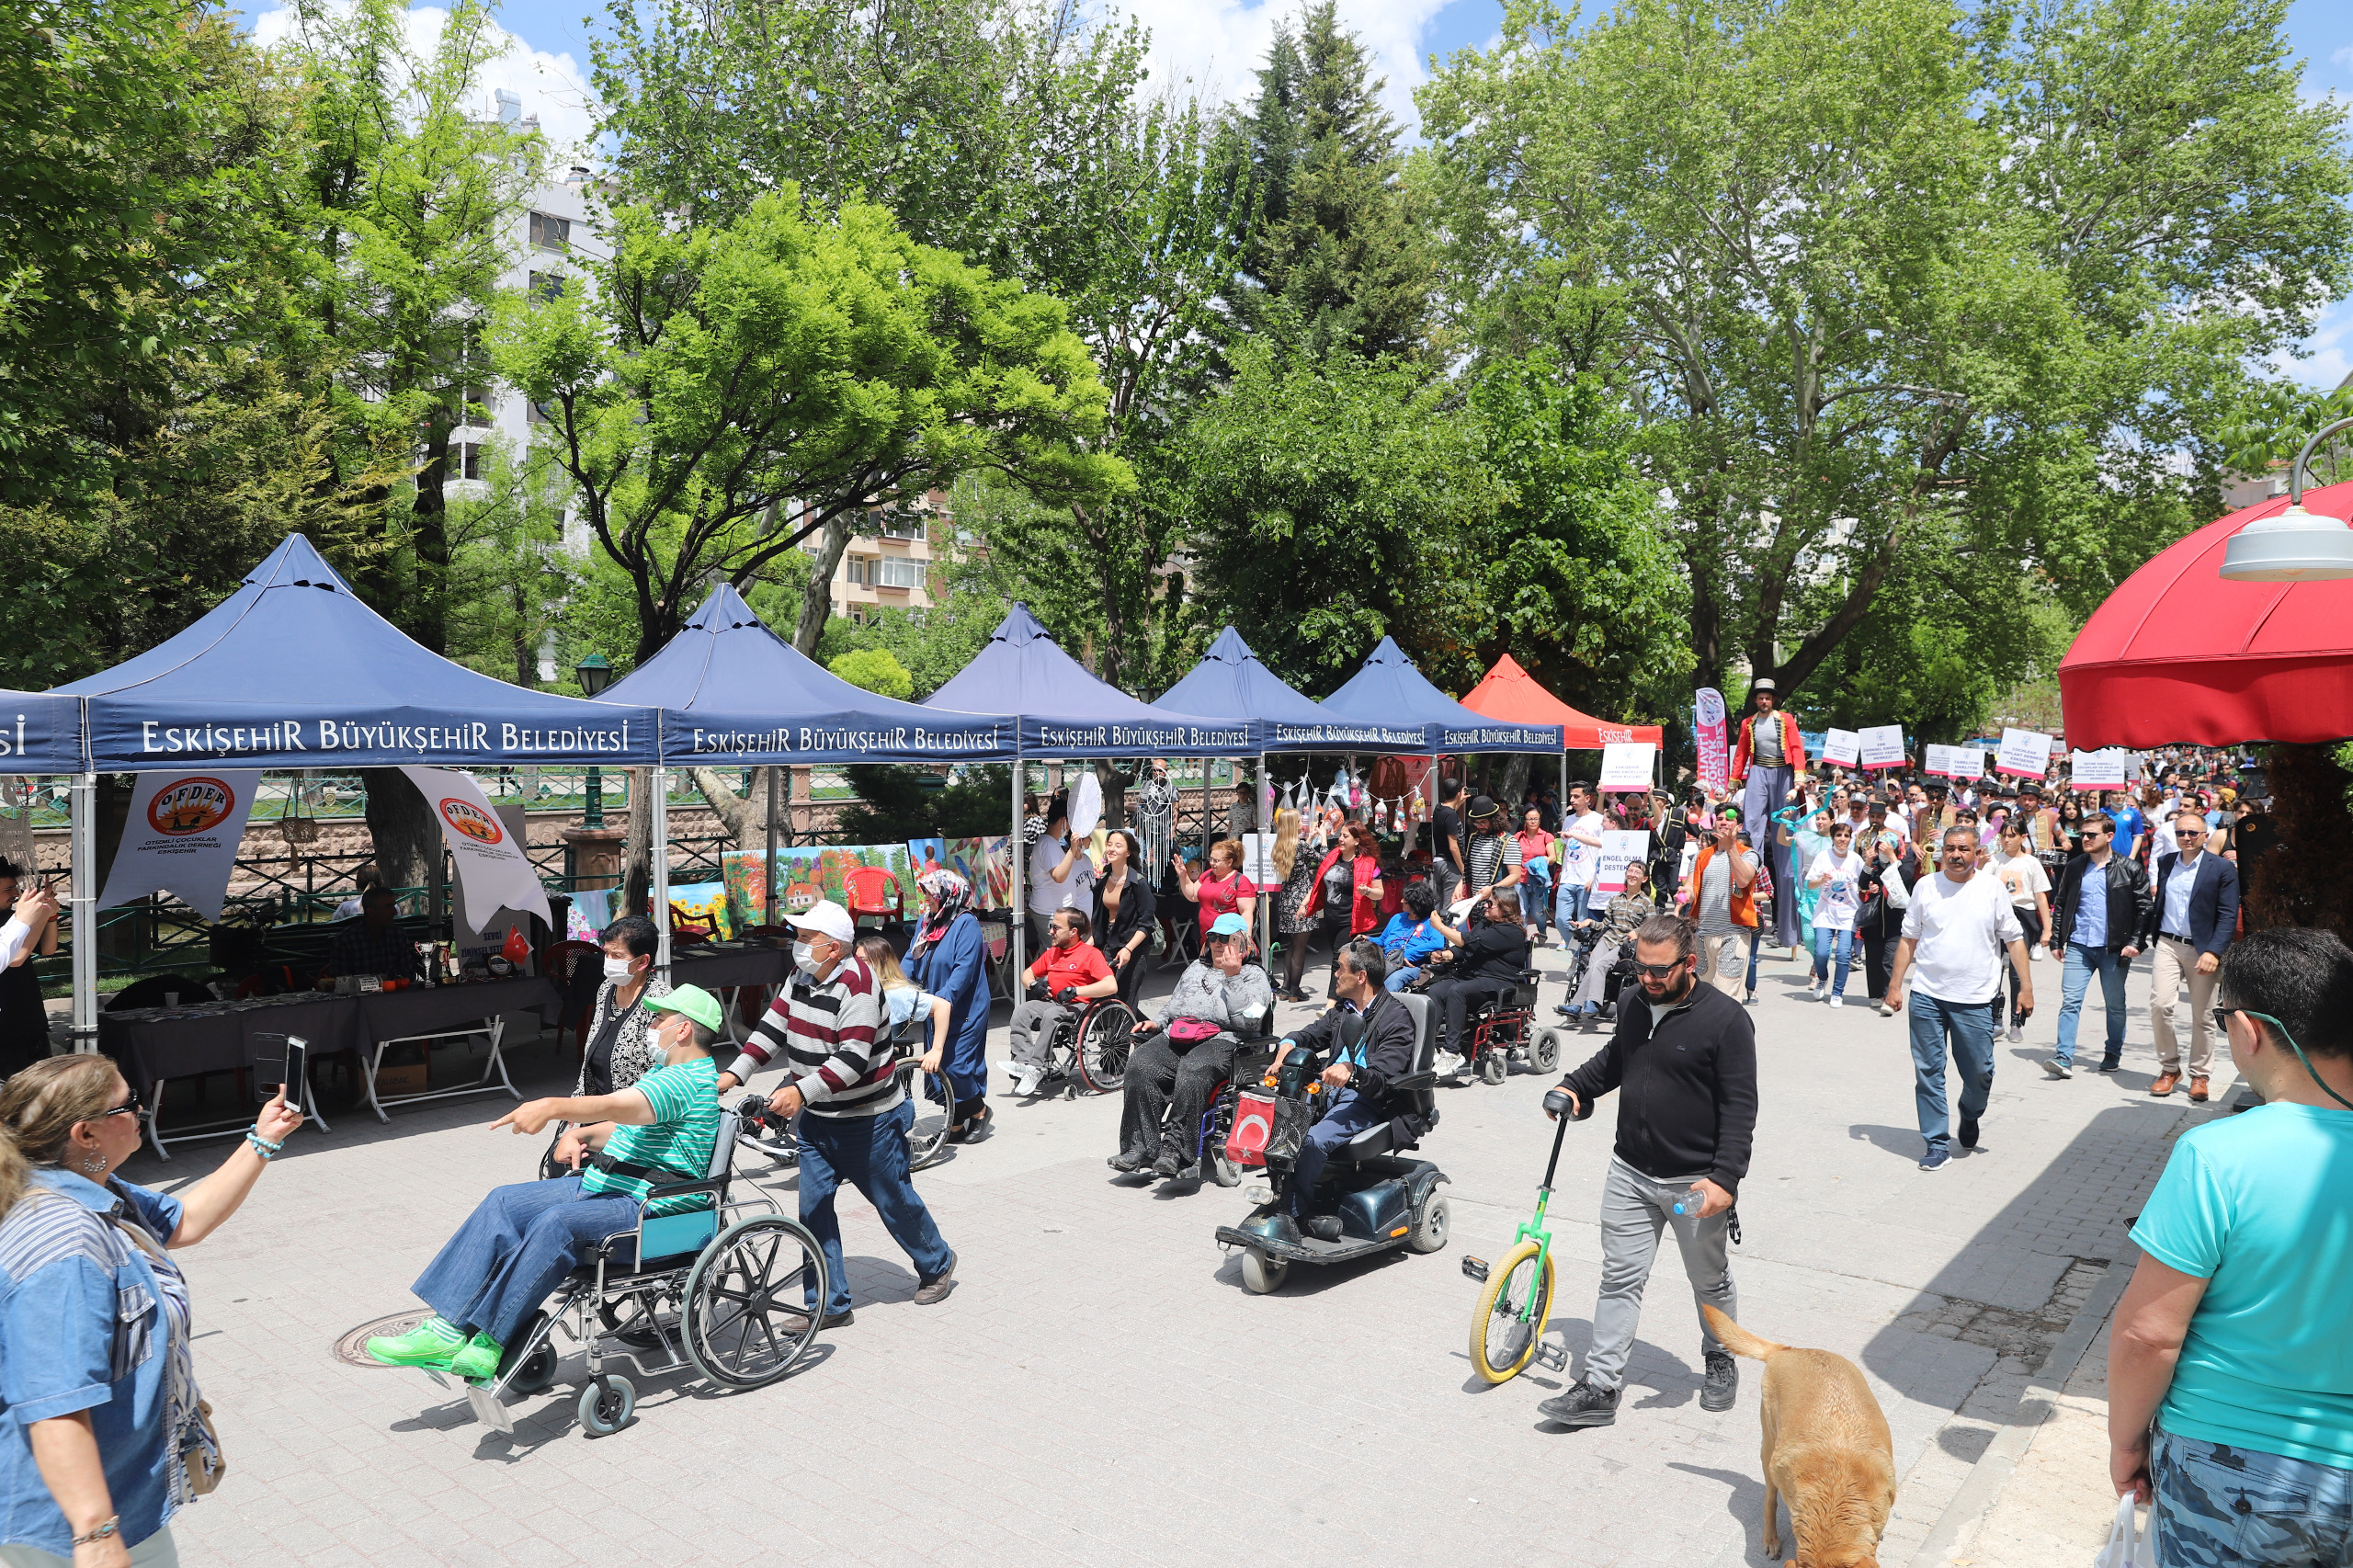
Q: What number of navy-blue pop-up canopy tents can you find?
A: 6